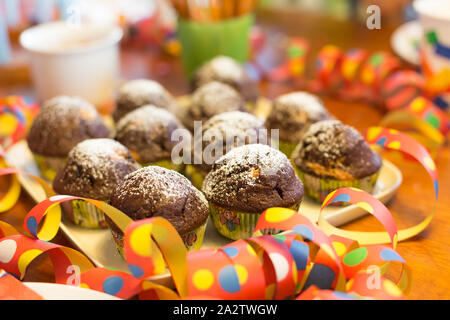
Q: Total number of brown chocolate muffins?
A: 11